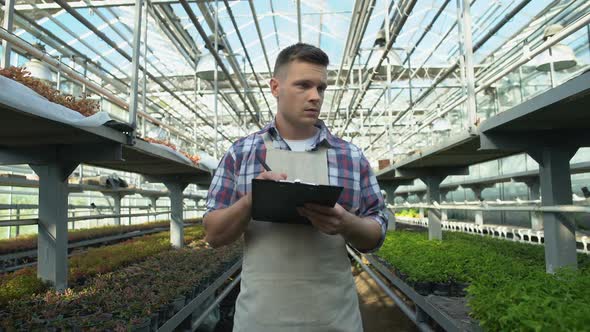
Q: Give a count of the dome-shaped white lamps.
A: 4